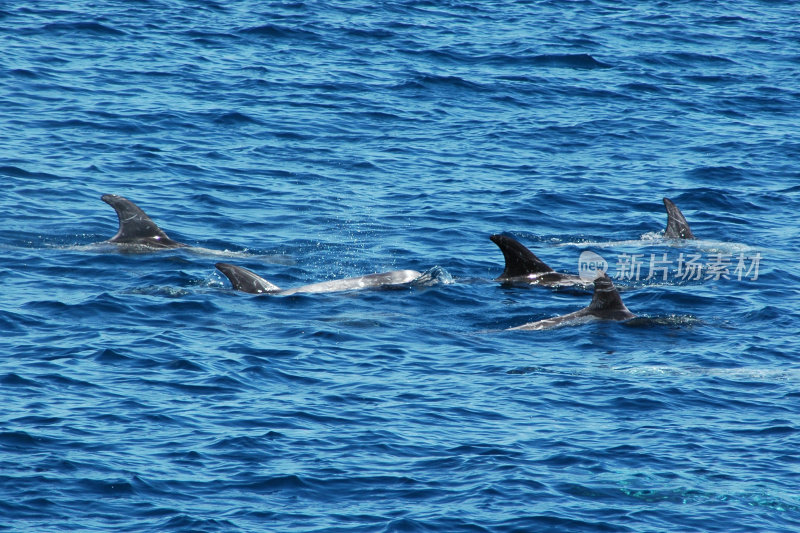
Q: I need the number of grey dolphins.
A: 5